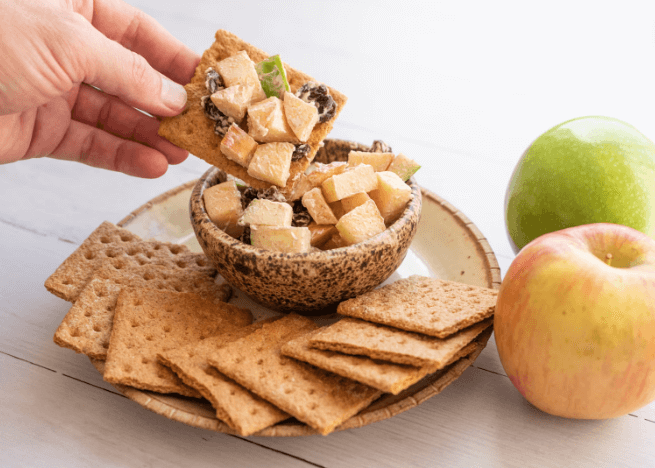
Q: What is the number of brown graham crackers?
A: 9